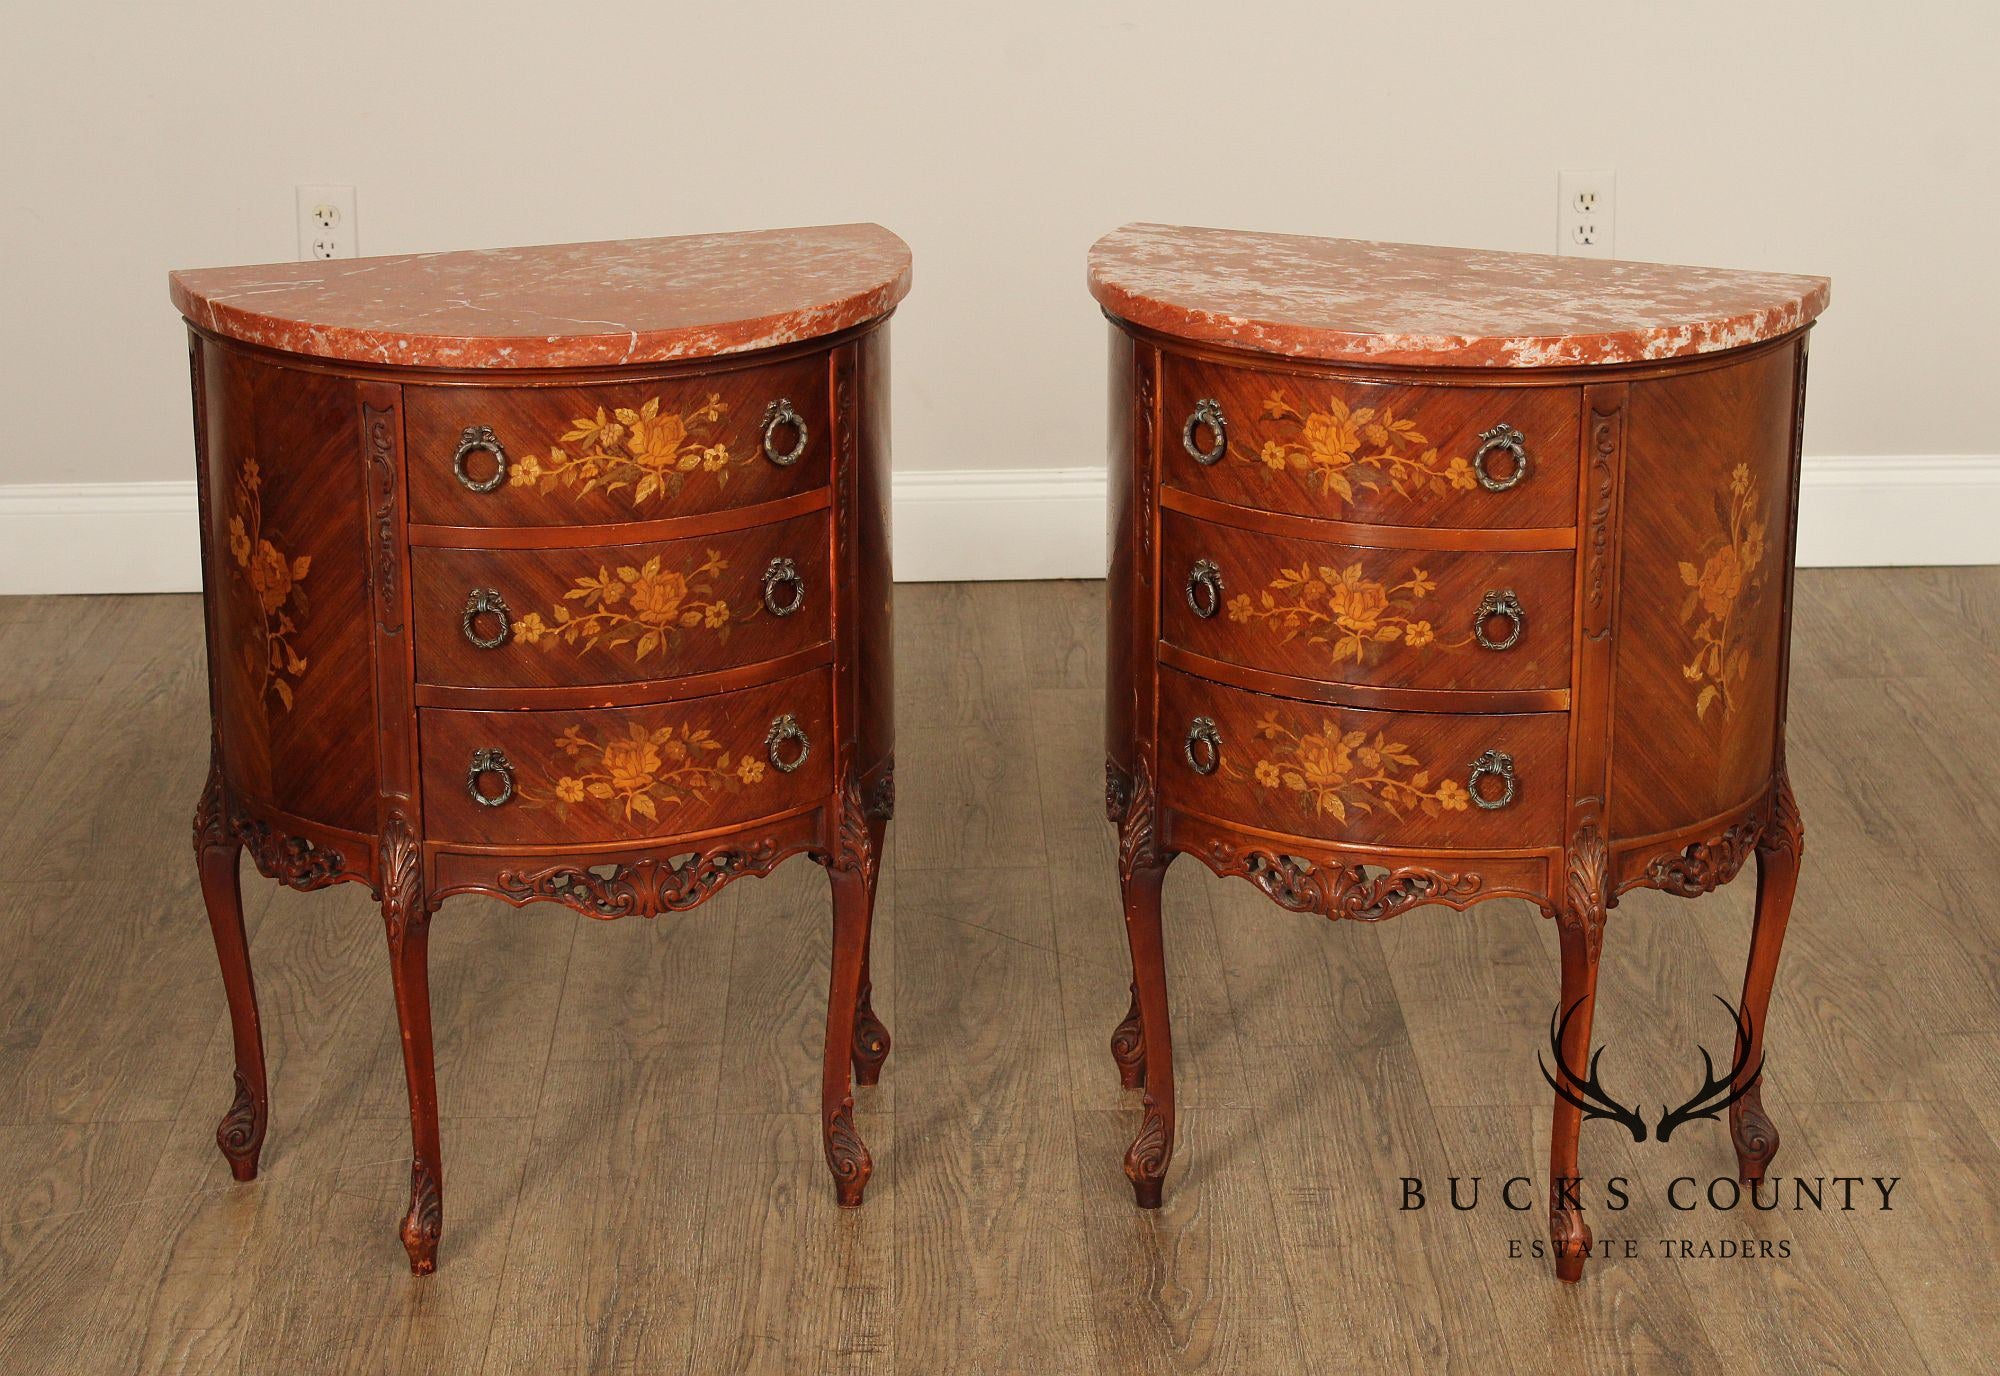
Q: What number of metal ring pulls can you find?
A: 12